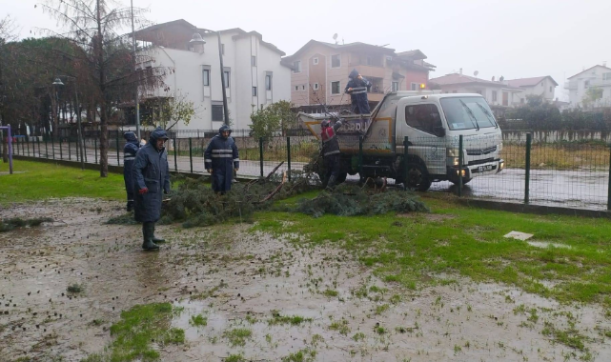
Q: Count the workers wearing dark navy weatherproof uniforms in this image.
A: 4